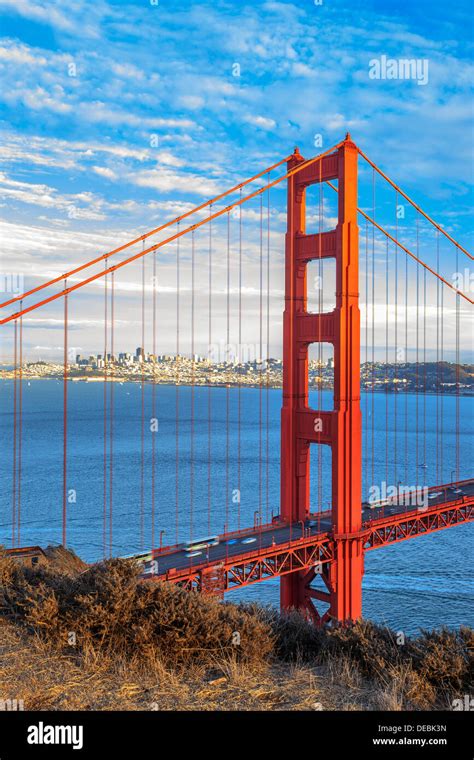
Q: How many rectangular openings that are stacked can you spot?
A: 4